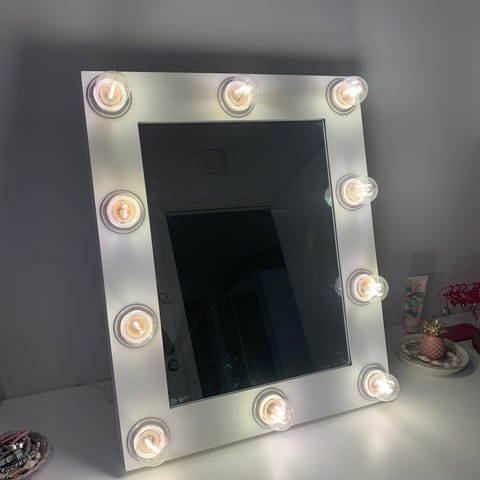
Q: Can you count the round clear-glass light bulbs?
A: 10